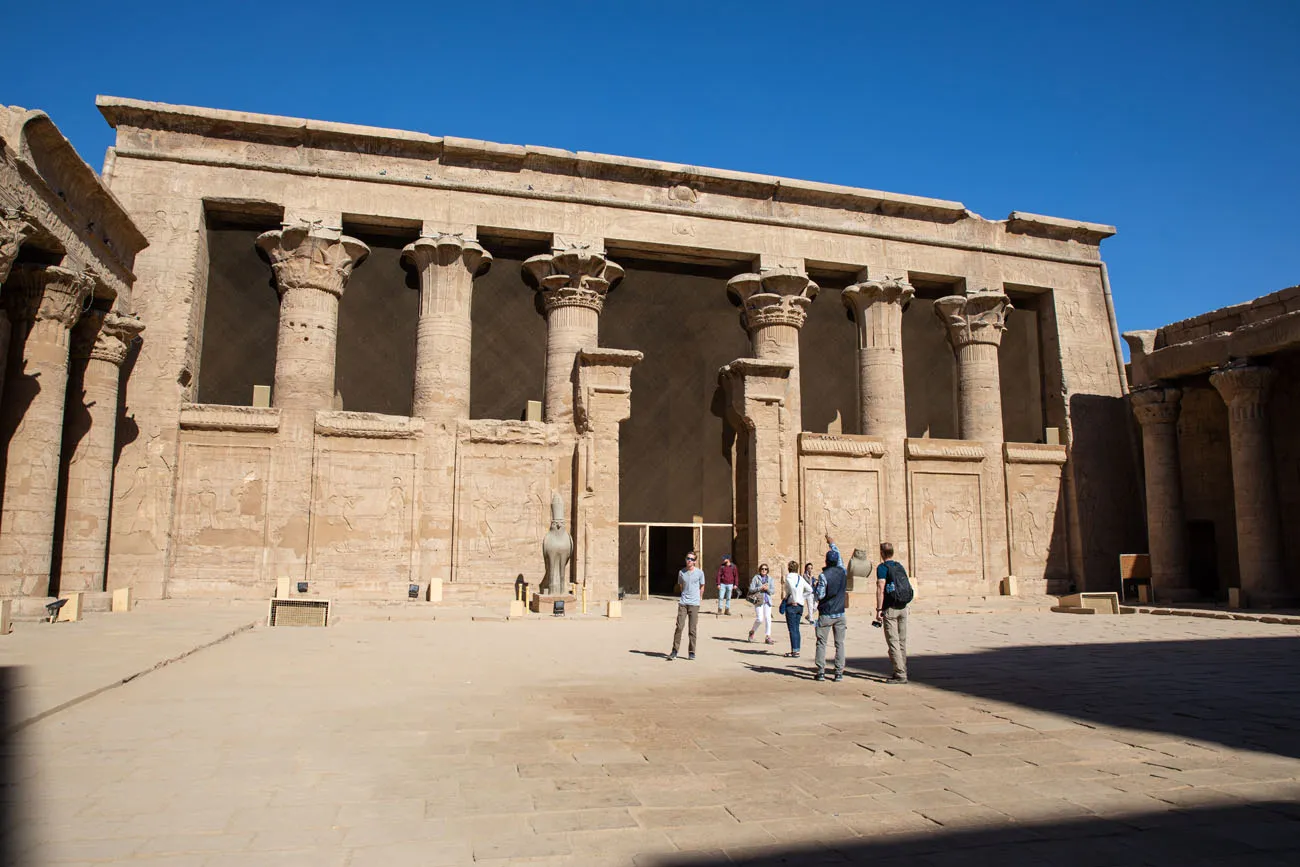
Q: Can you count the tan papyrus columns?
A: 11